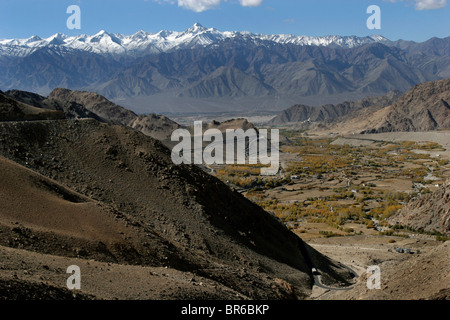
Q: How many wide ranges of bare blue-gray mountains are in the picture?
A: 1